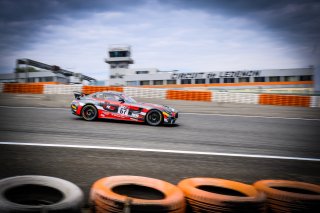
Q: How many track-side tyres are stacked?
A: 4